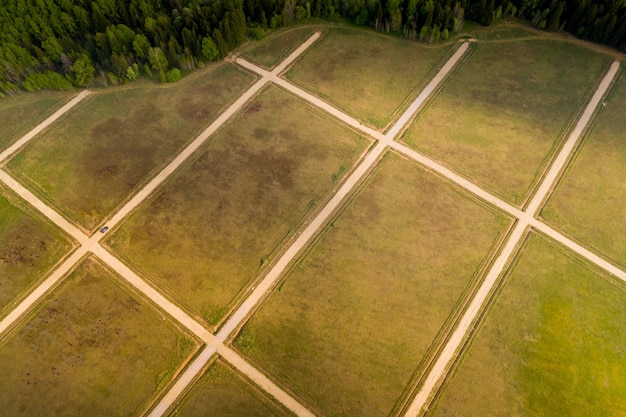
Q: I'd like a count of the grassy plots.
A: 12